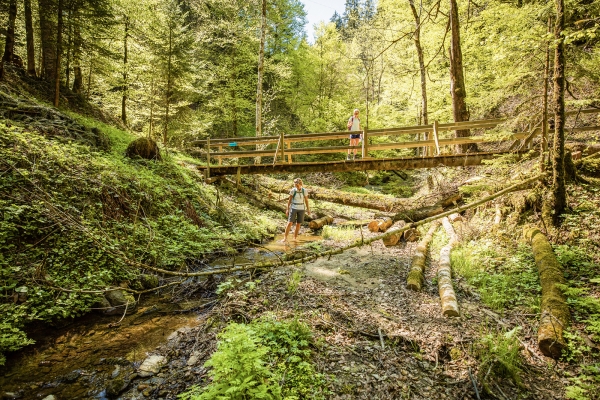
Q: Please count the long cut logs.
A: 3